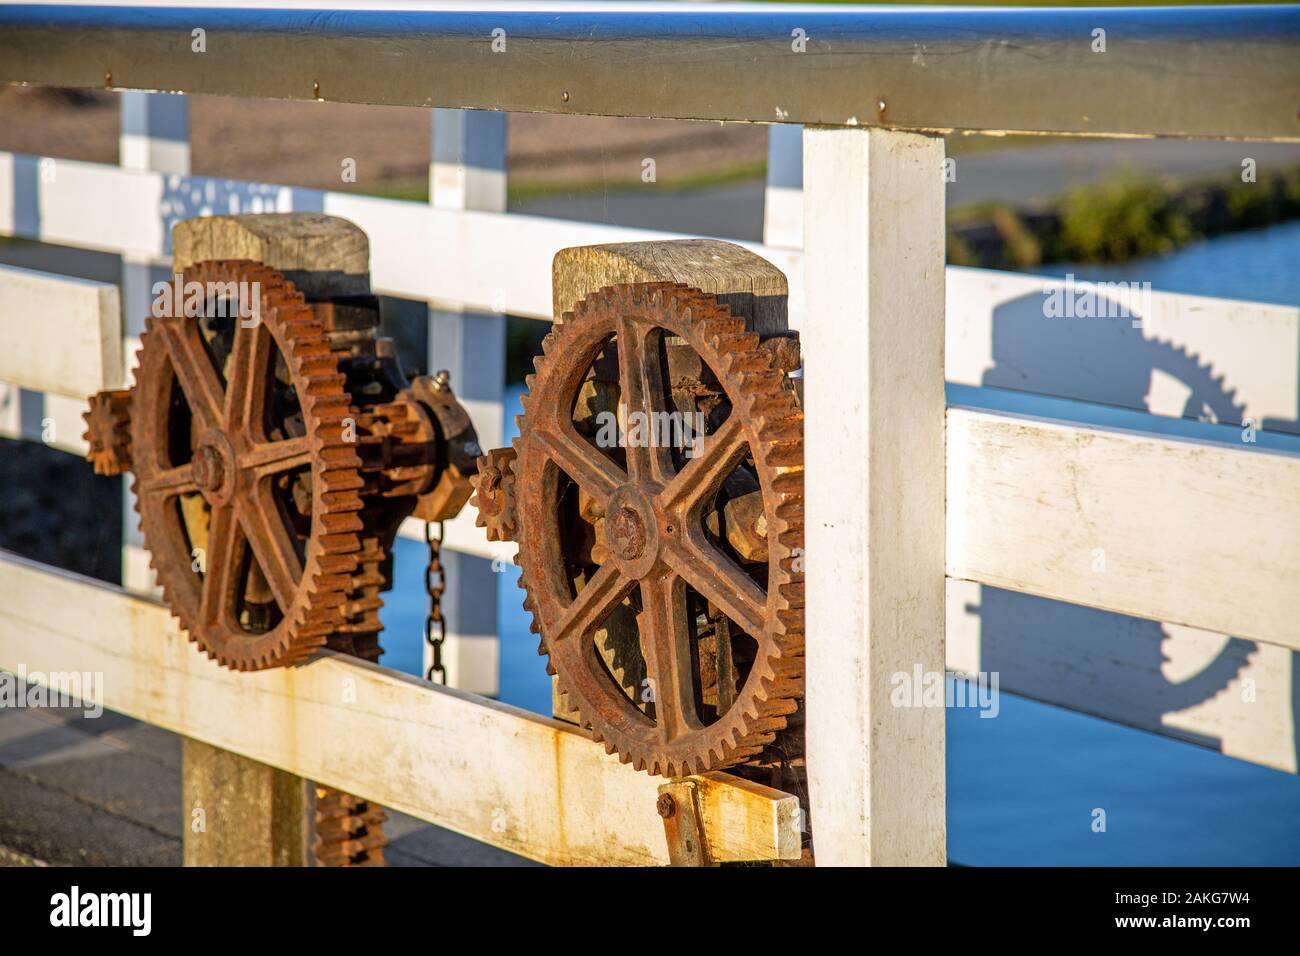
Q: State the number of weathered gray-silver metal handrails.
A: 1